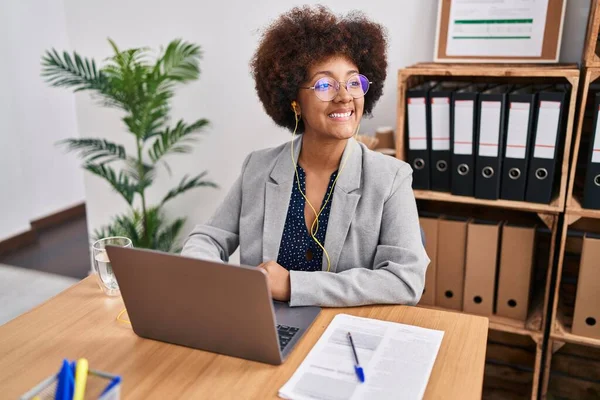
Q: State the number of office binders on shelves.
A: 12